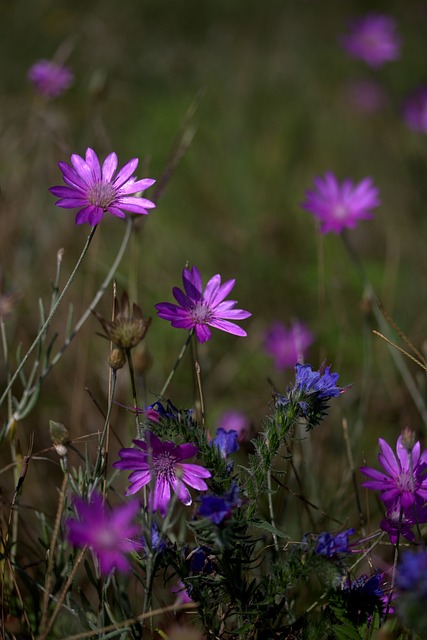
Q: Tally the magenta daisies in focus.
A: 4